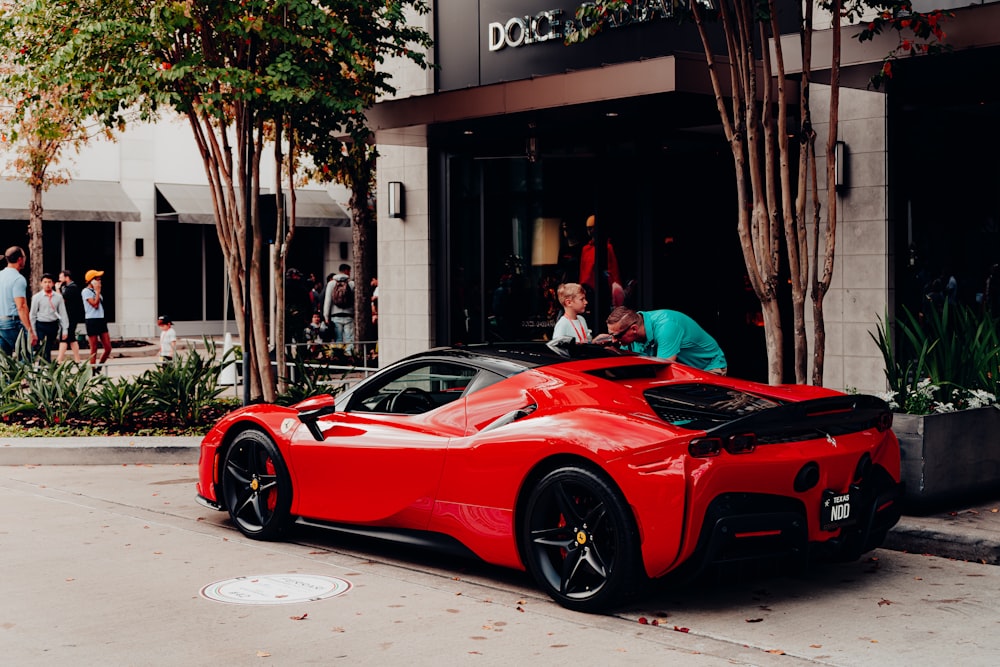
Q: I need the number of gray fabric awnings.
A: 2